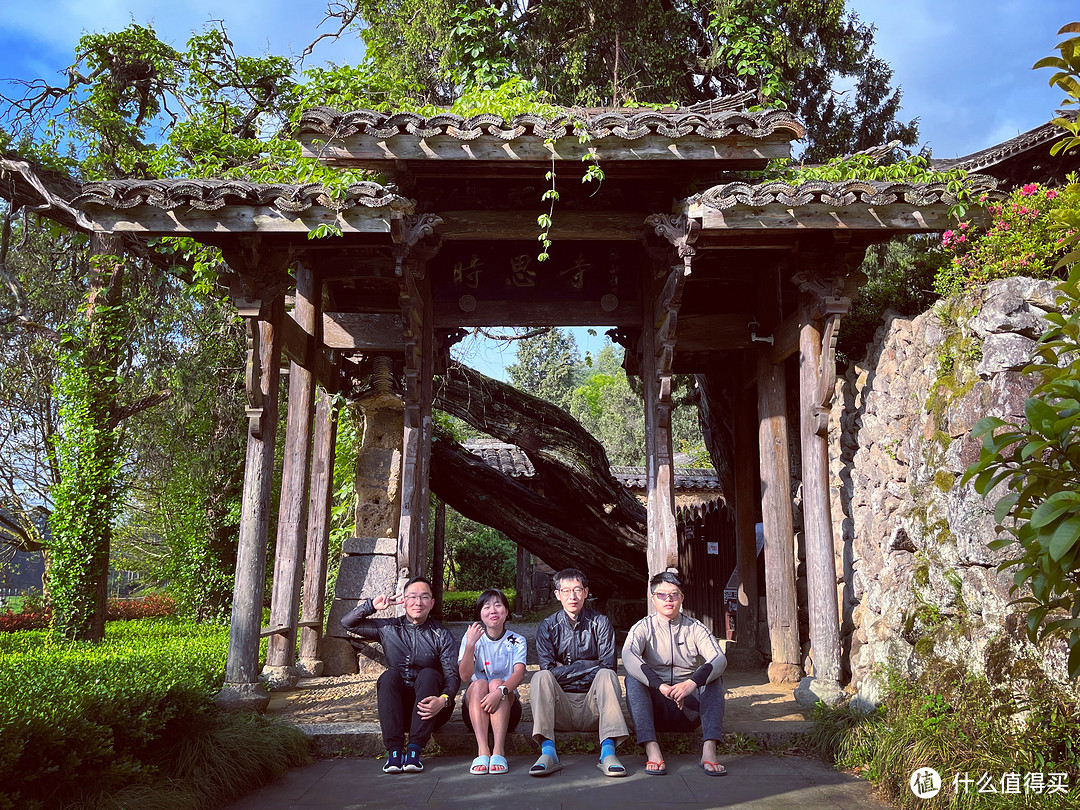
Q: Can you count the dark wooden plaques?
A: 1